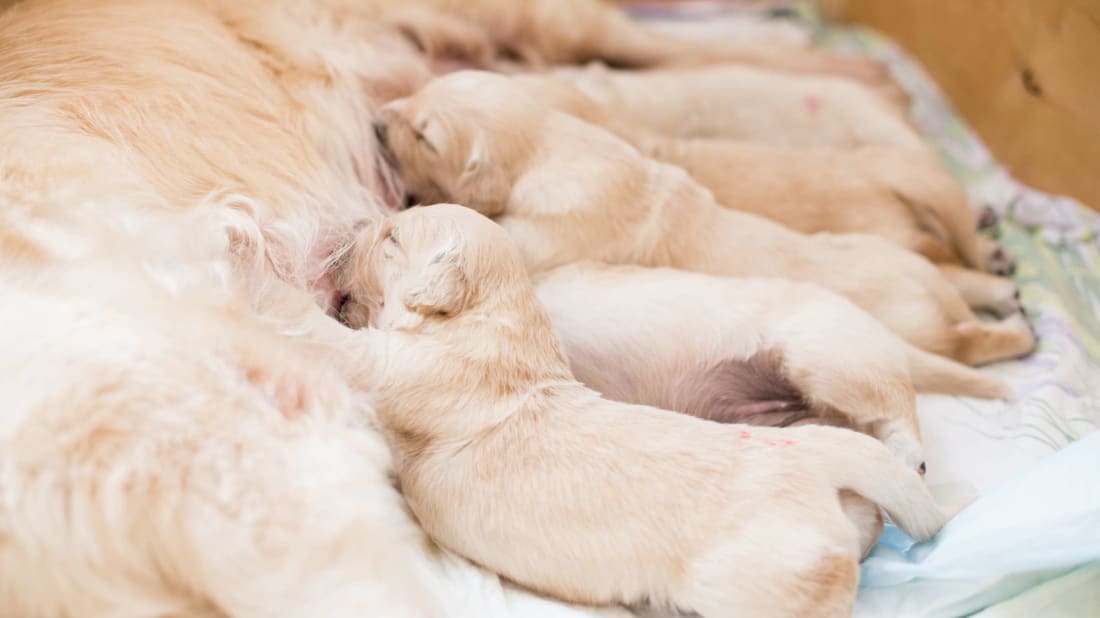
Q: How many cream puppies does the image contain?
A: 5